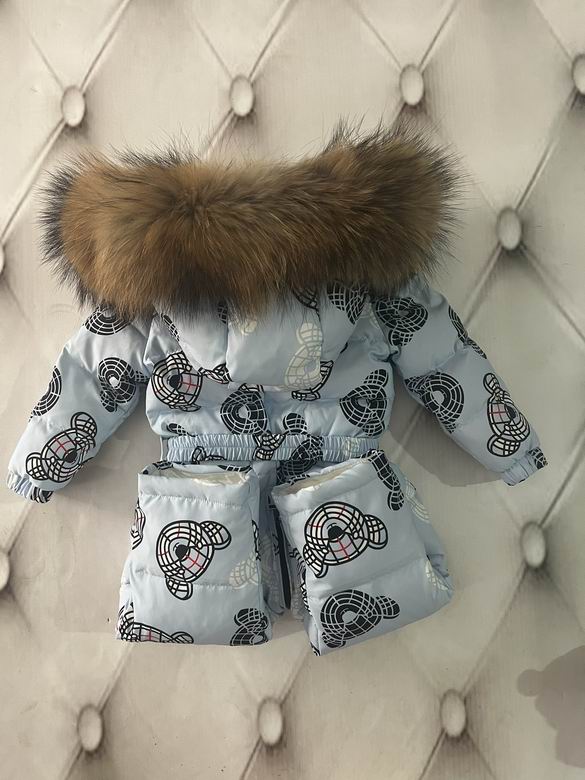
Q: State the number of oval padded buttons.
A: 11